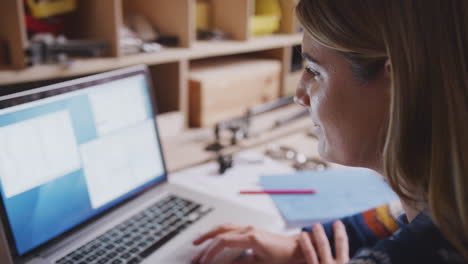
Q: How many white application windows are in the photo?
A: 3